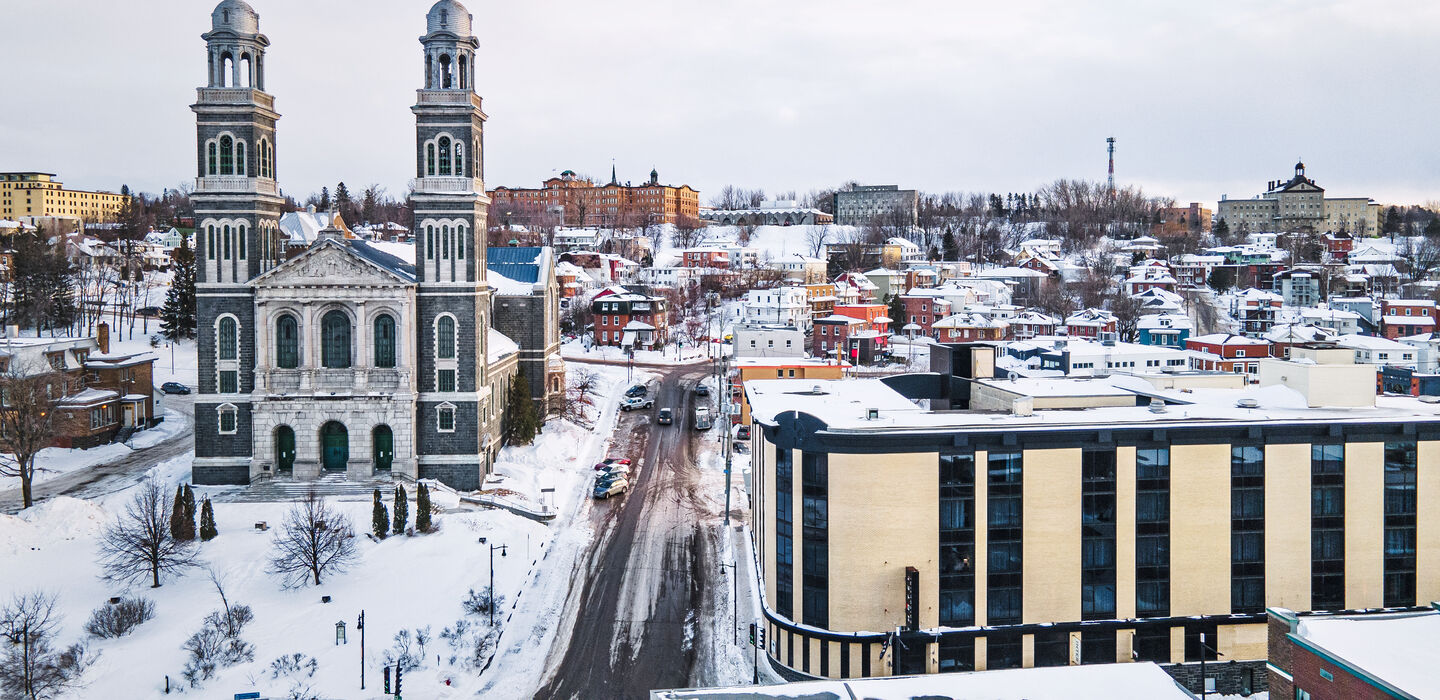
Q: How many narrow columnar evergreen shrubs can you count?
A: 6